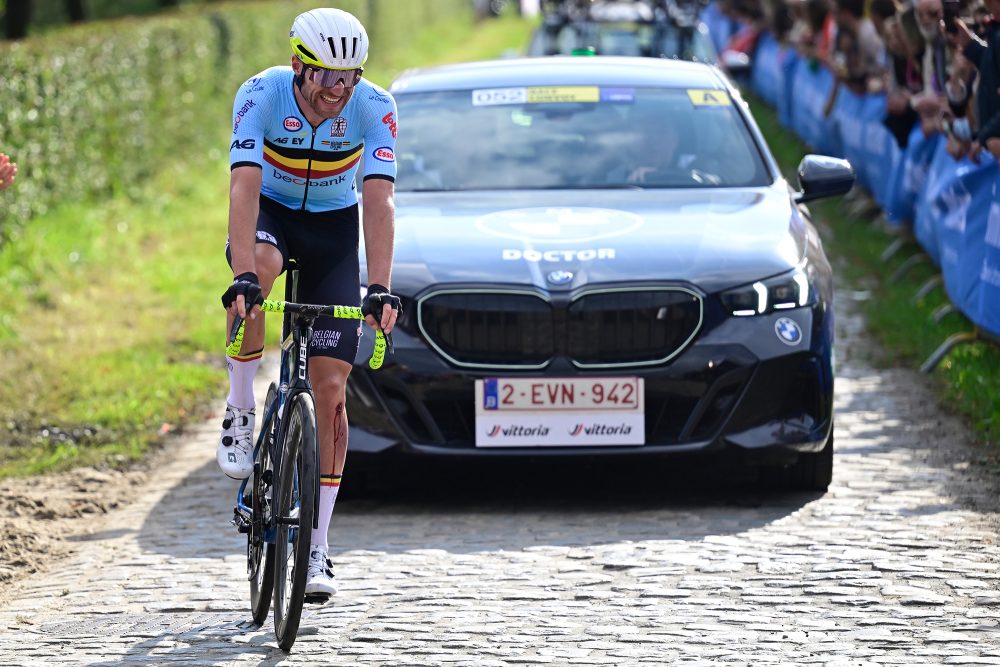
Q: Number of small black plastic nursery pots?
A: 0